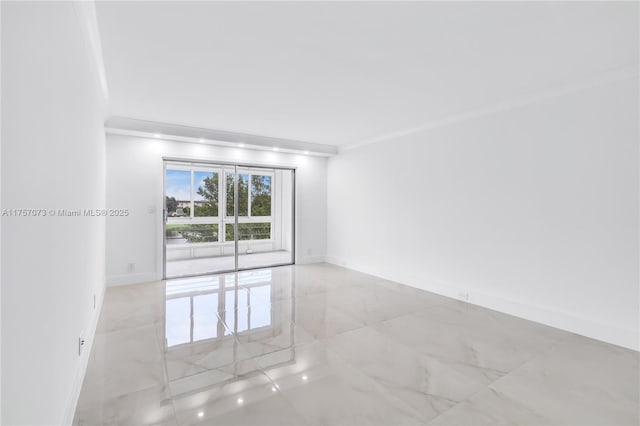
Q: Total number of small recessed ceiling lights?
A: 5